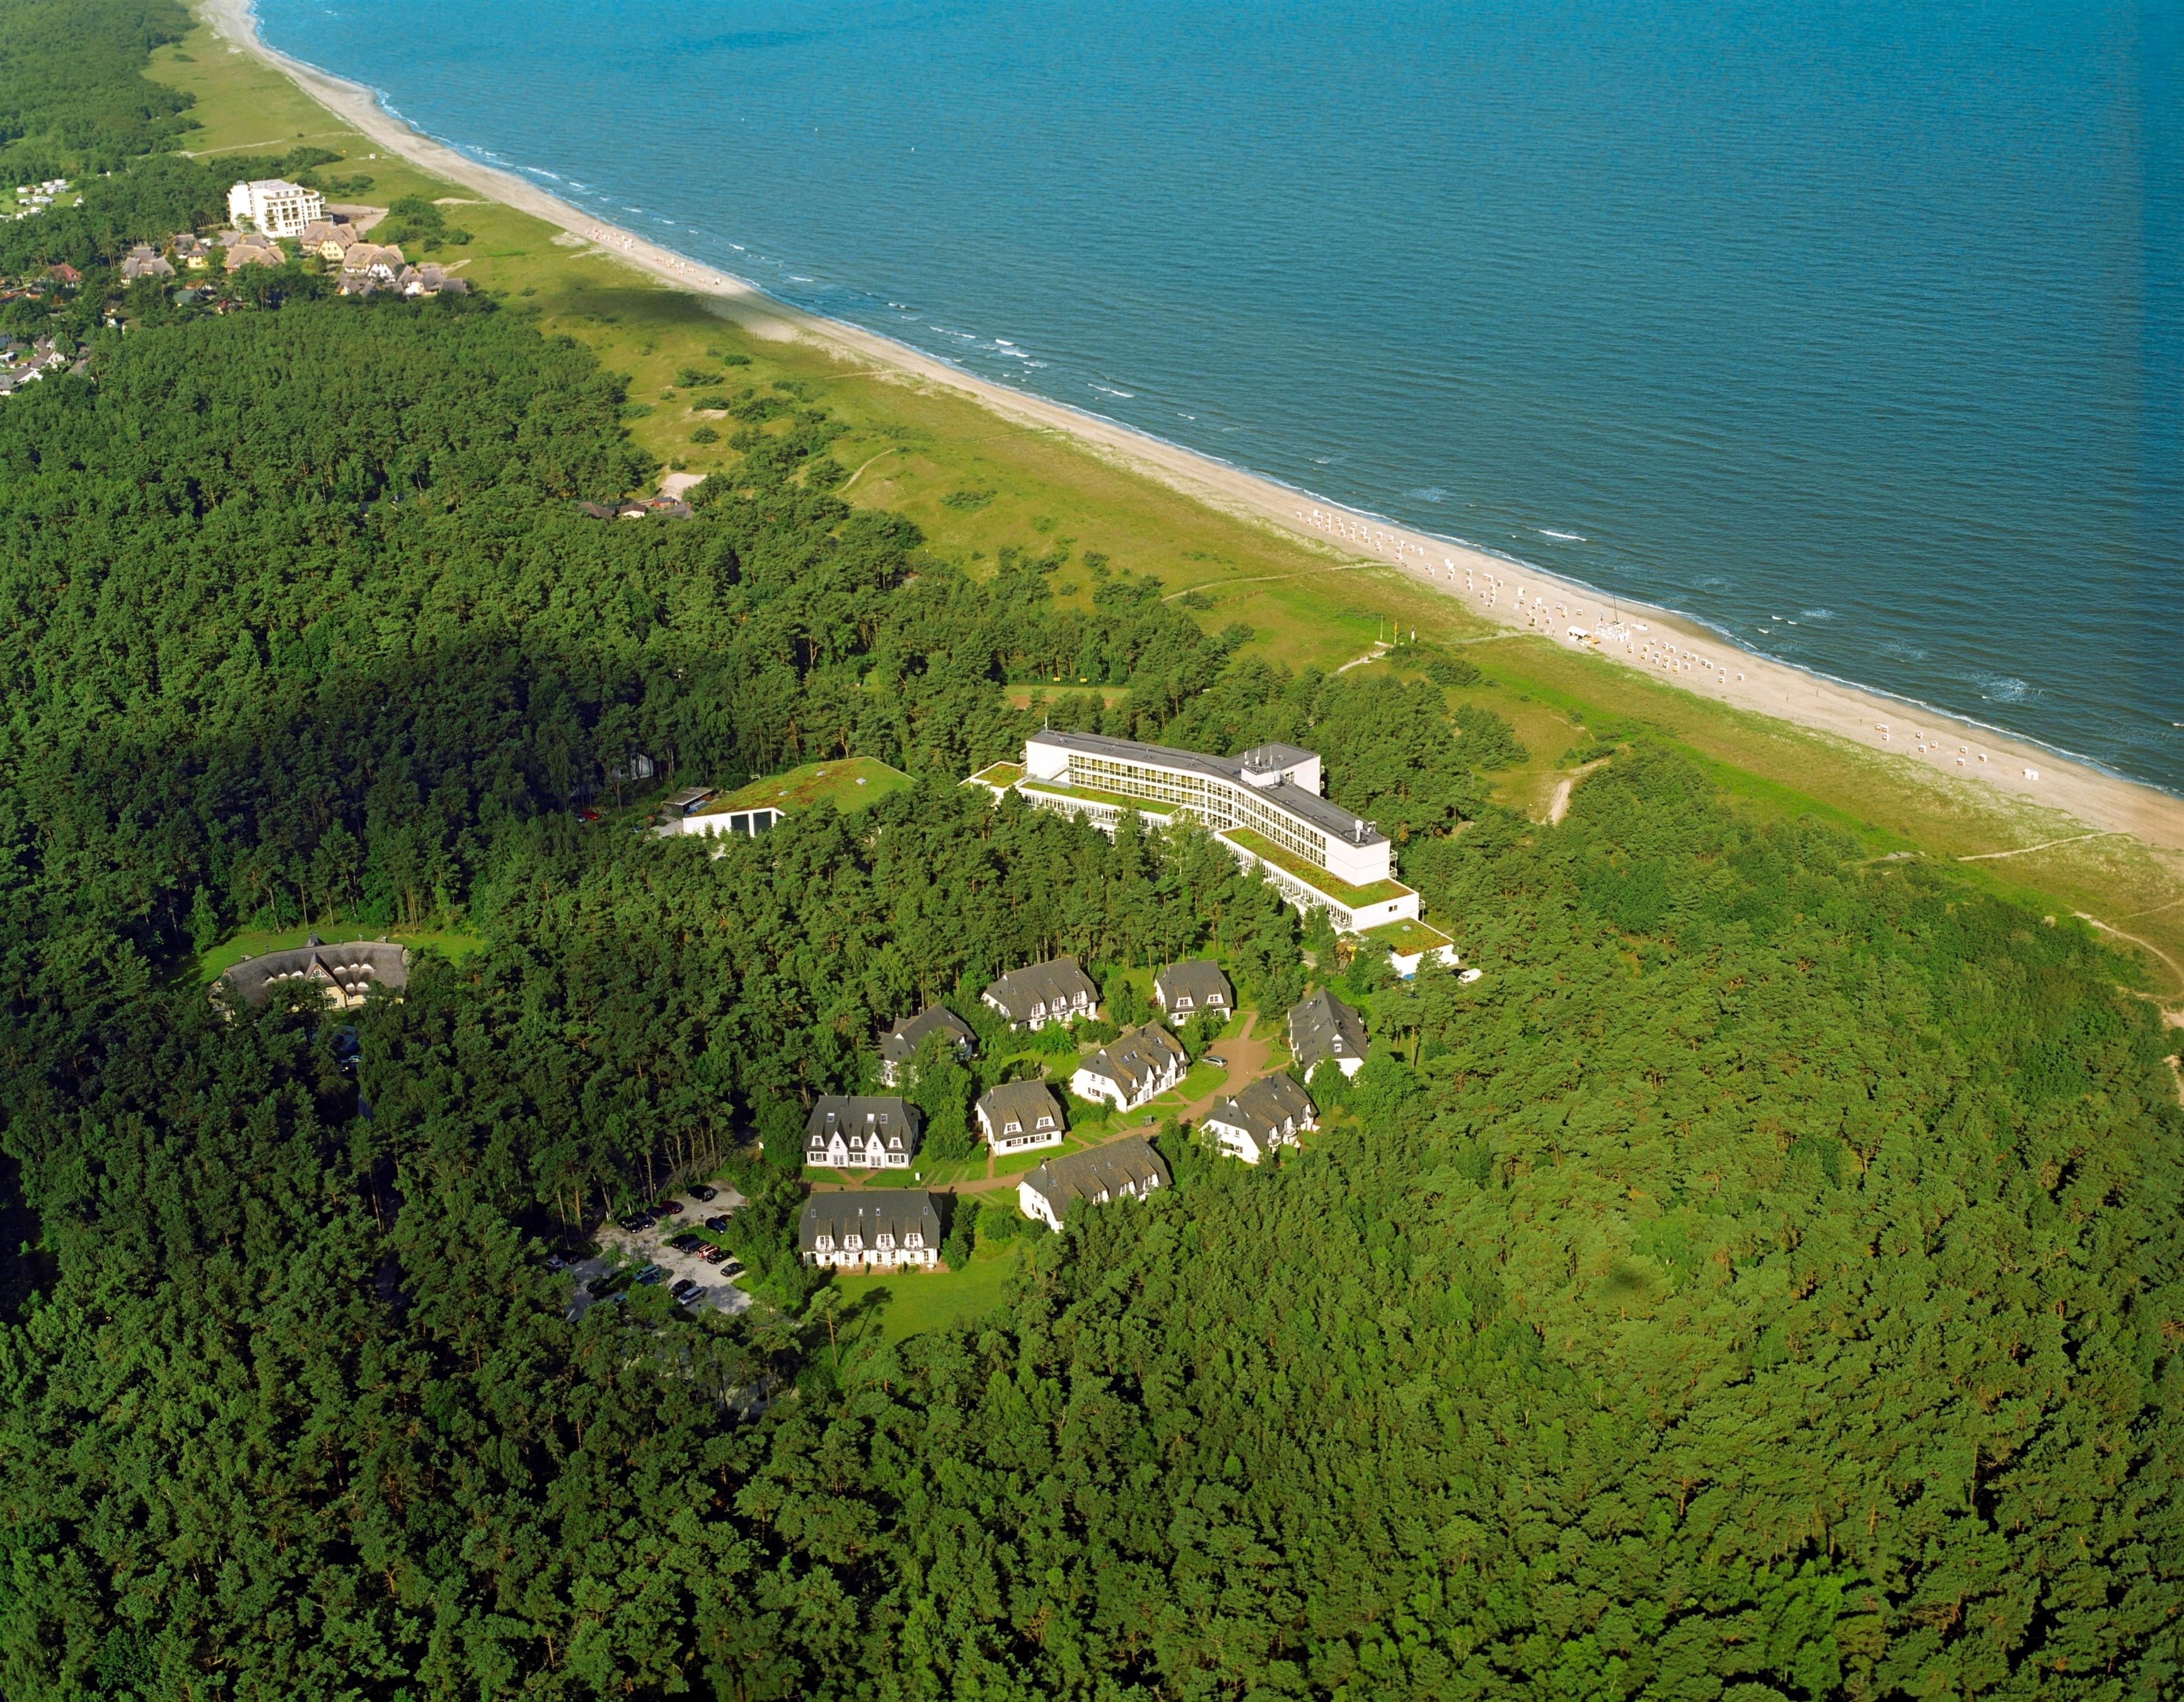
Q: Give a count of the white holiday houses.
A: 10